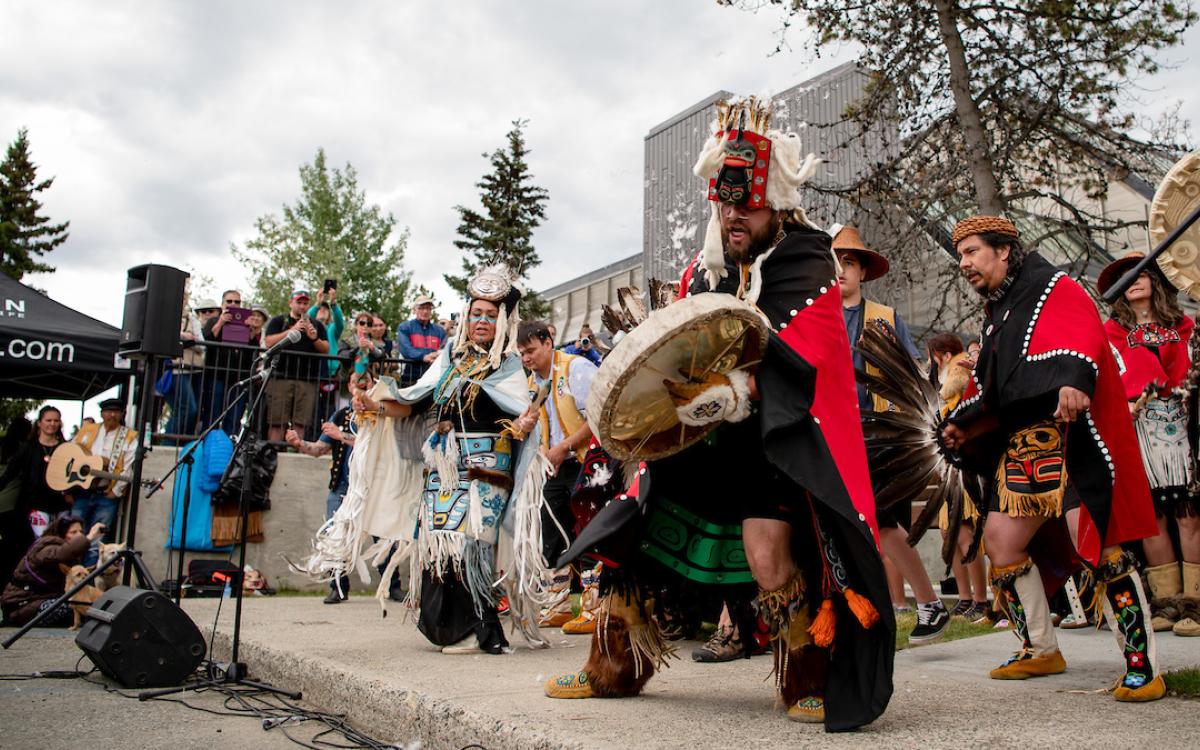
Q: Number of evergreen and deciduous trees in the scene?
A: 4